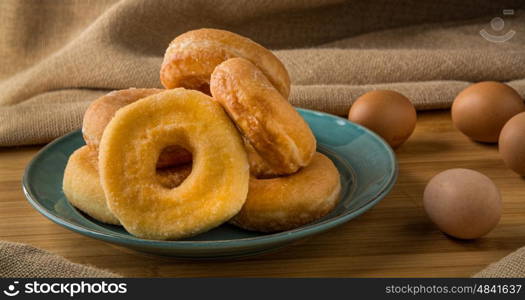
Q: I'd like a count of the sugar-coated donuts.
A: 6